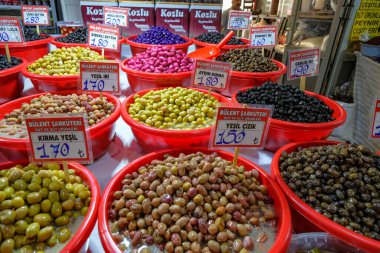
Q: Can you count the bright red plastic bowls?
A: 14